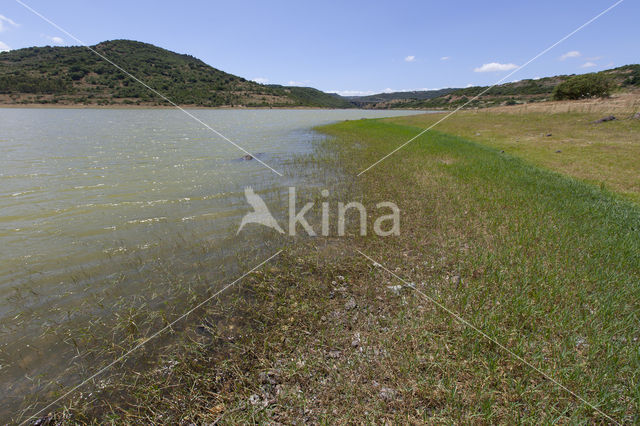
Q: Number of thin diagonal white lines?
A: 4